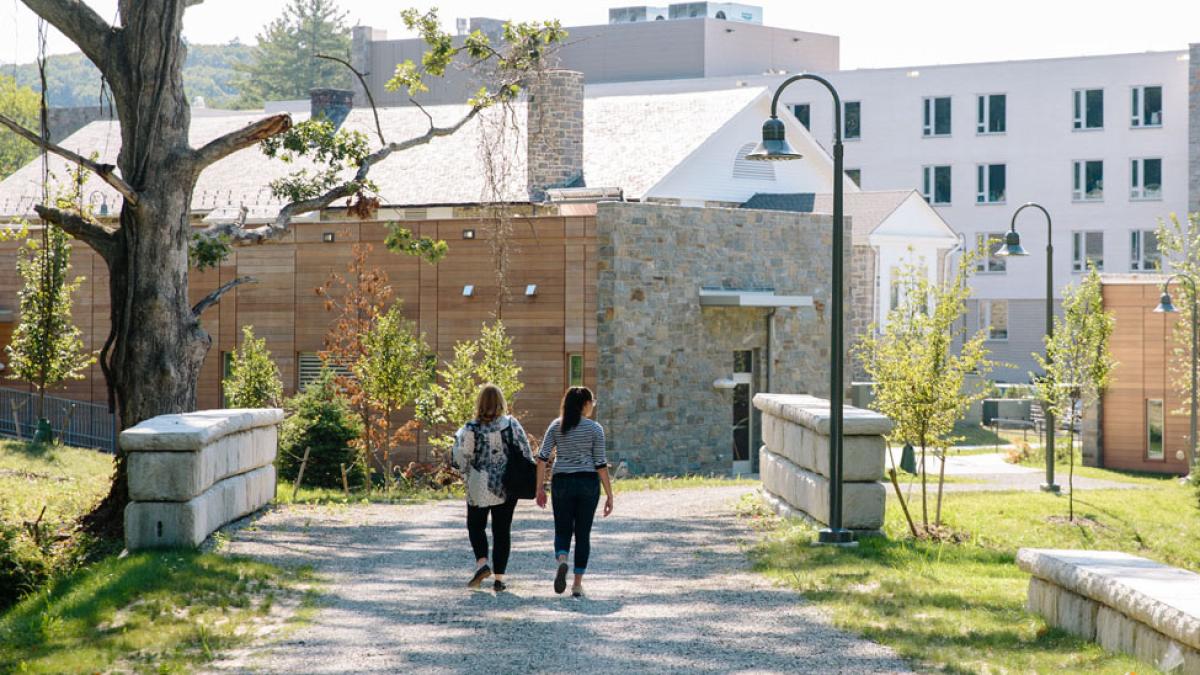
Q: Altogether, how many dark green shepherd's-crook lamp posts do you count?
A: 3